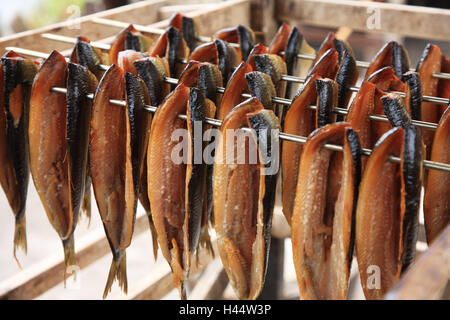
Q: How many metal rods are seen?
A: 4